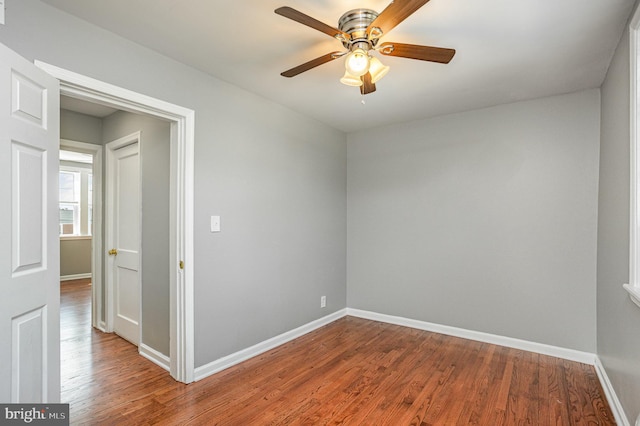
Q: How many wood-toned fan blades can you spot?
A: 5